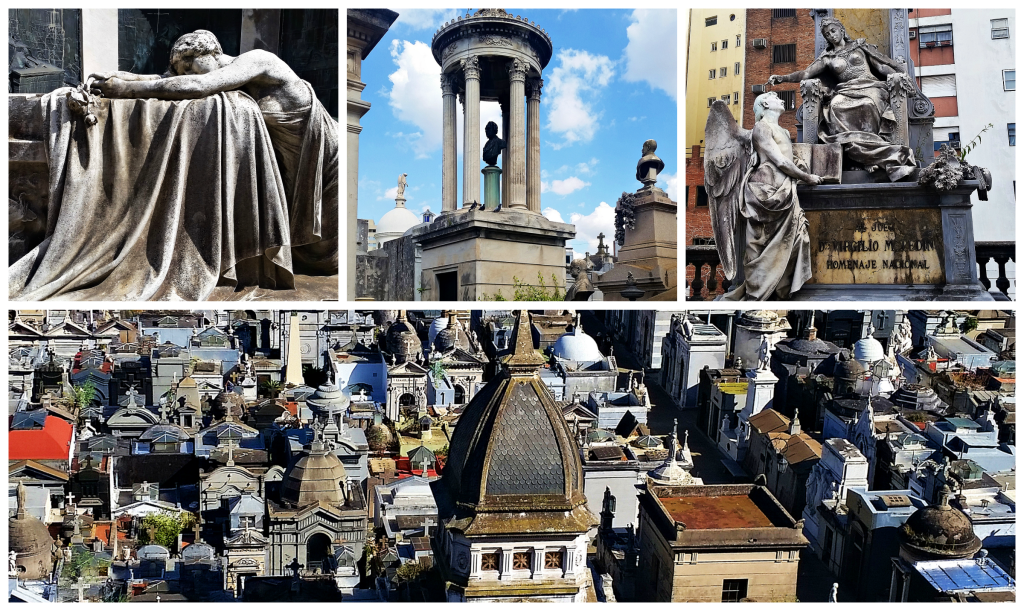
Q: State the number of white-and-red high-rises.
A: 1